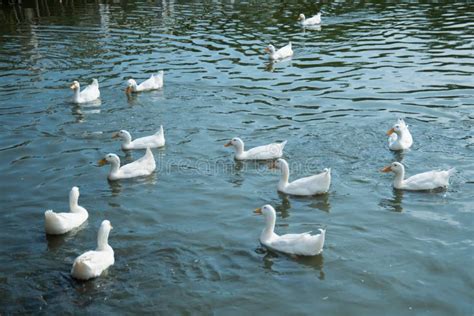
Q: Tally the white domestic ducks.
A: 13